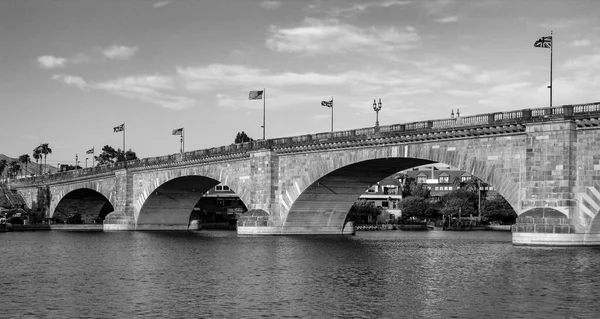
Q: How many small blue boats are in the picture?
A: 0